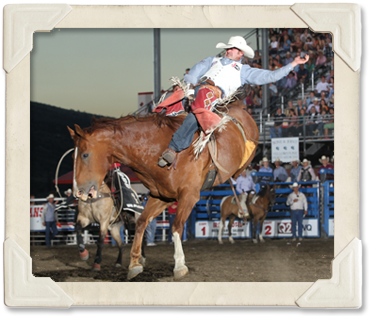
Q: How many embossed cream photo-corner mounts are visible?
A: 4